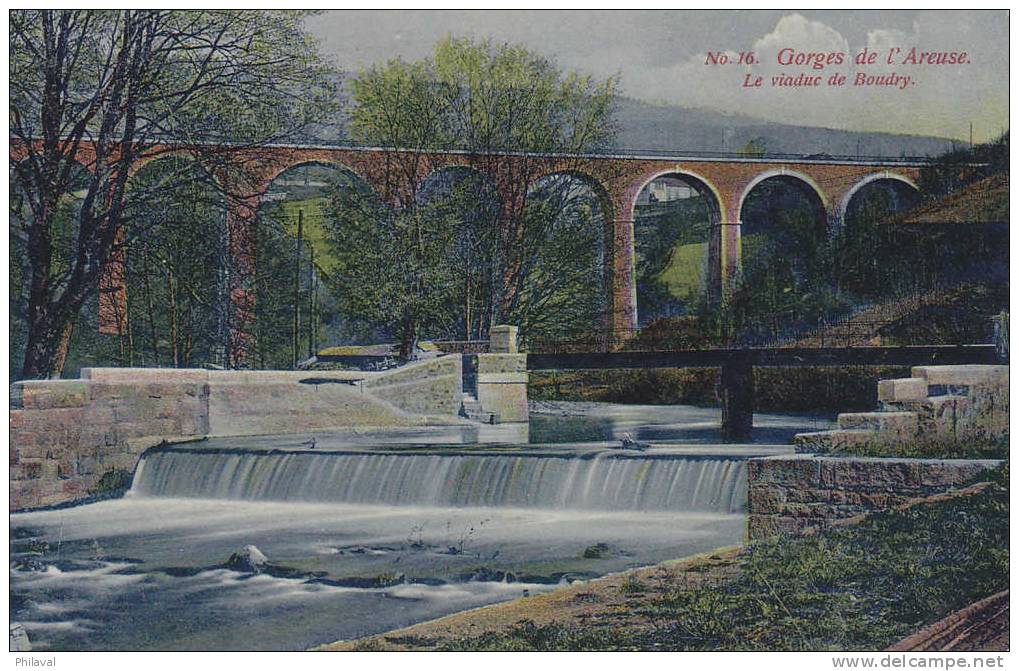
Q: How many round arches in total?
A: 8